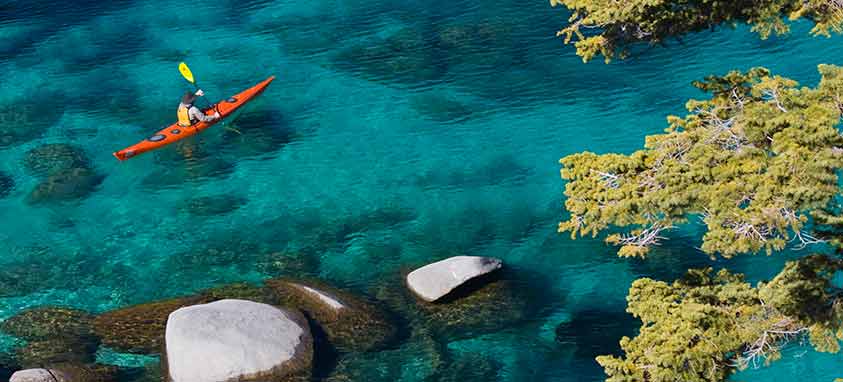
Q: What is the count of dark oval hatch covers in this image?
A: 3